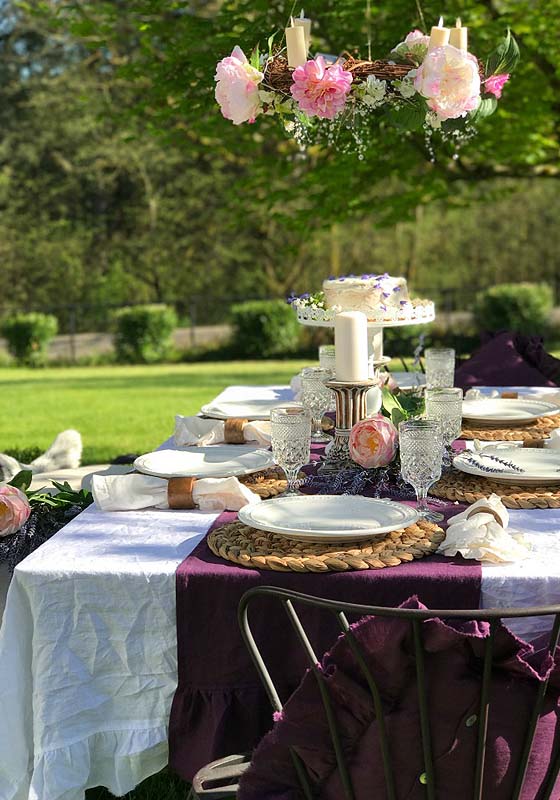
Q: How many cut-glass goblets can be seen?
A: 6